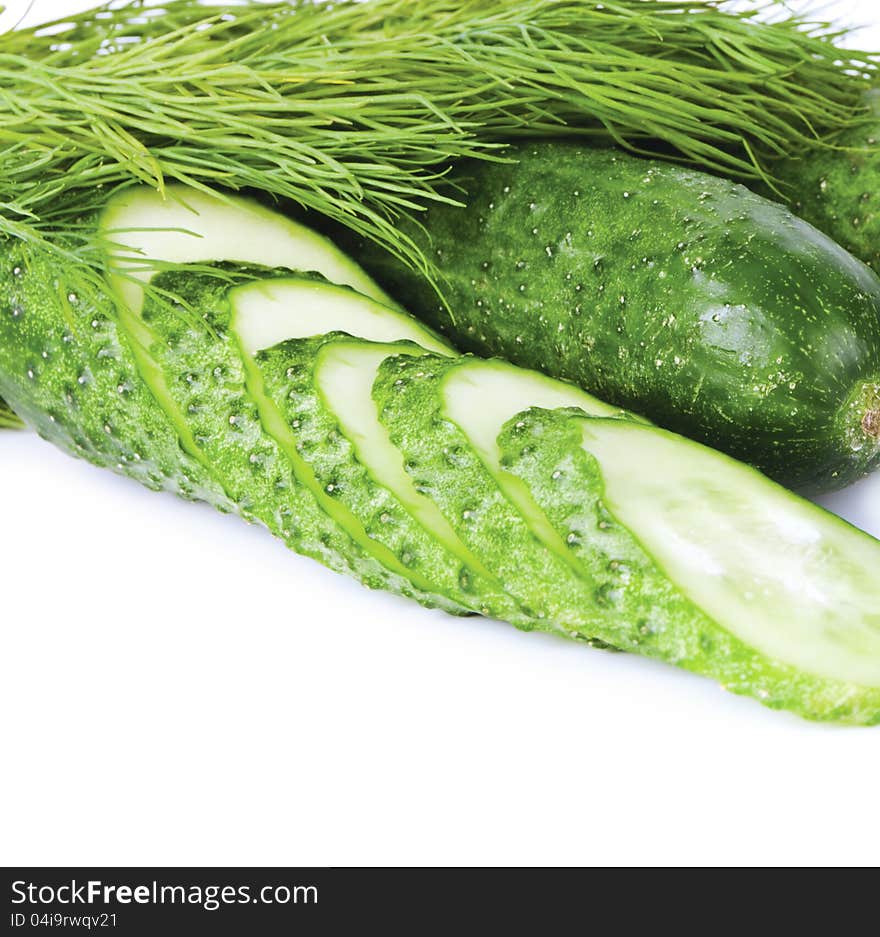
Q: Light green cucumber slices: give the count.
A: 5